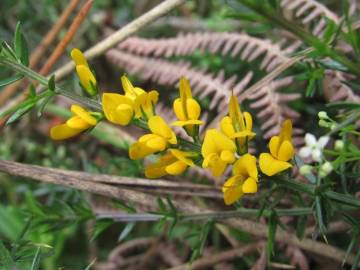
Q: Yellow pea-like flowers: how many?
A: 11